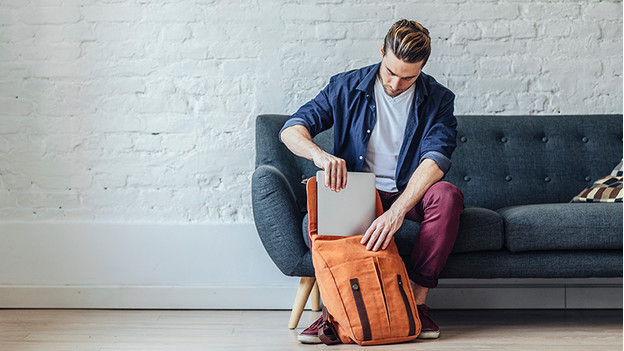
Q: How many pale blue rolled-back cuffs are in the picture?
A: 2